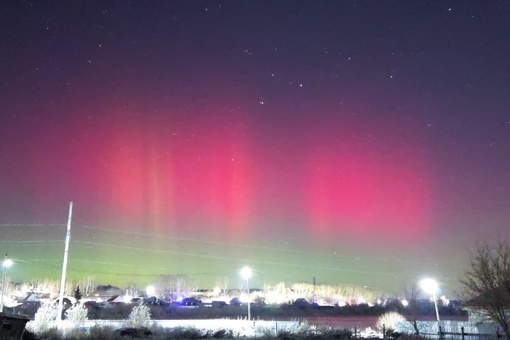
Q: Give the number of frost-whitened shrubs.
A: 4